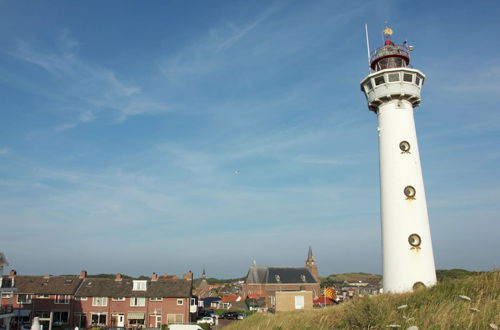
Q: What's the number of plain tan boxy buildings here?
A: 1